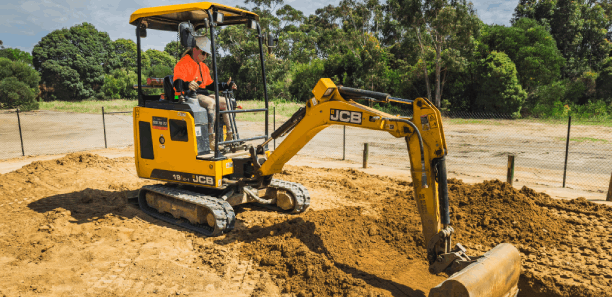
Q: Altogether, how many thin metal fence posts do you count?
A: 5